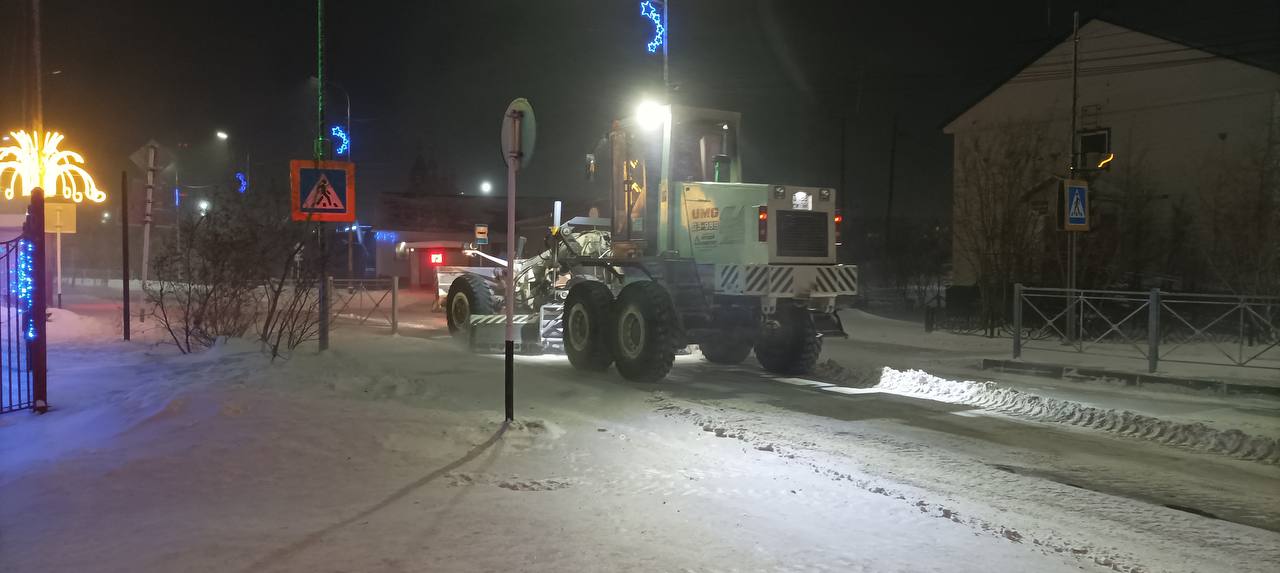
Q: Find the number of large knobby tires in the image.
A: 5